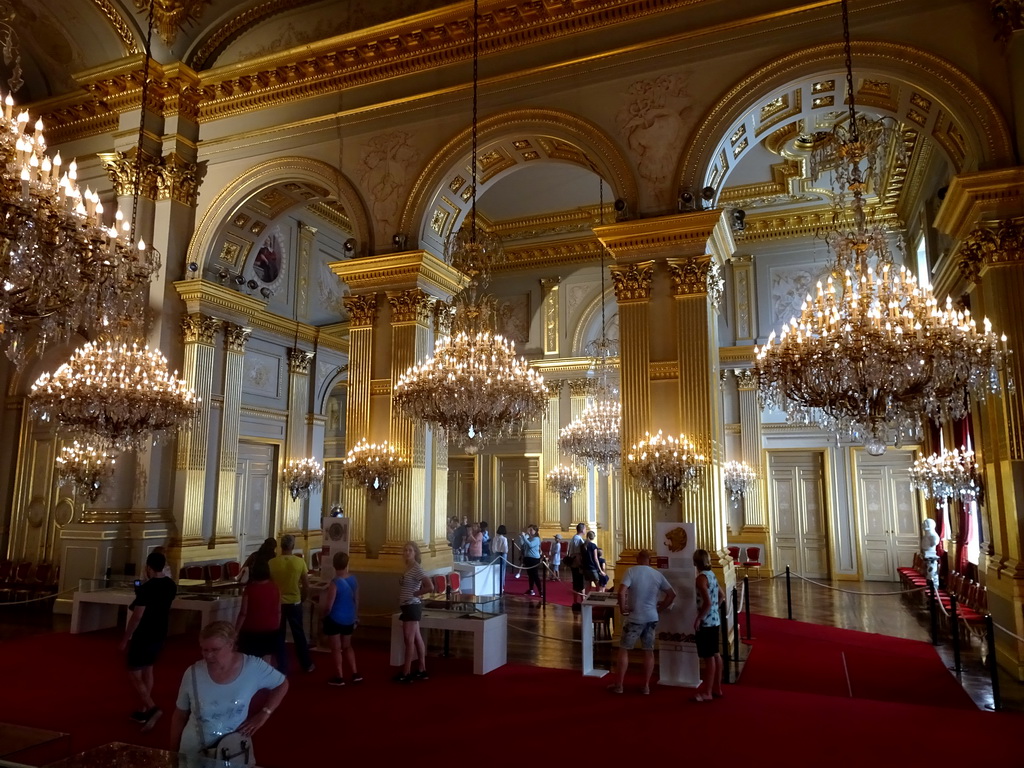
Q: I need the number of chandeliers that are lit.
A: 12